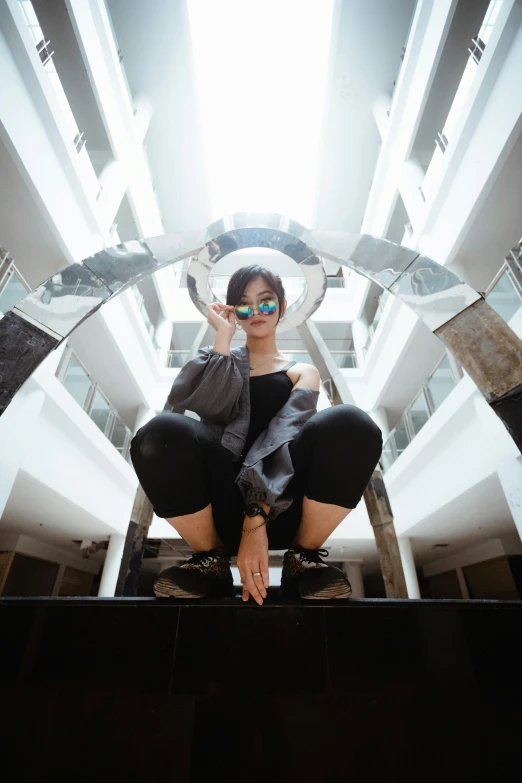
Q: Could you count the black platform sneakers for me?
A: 2